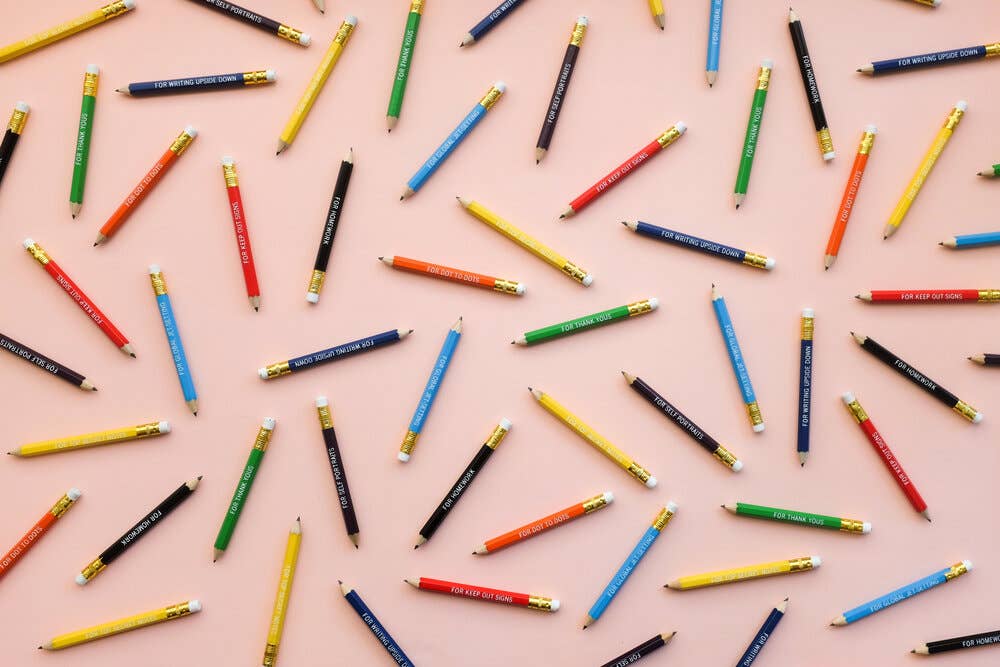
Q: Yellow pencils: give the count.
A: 10